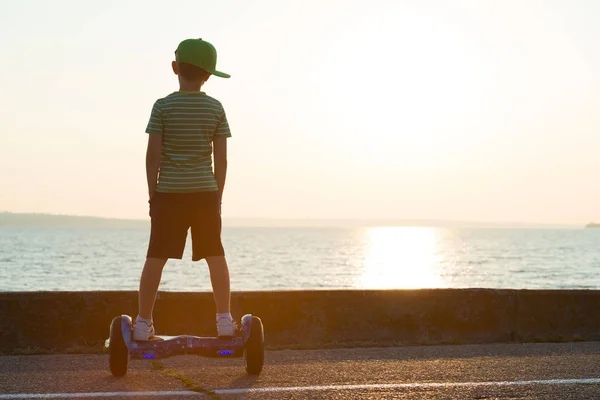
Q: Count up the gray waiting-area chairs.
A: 0